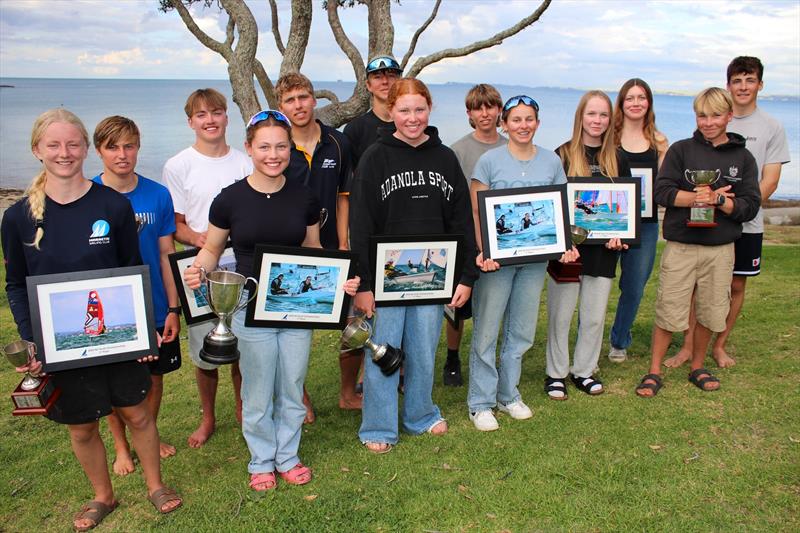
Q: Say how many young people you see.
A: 13